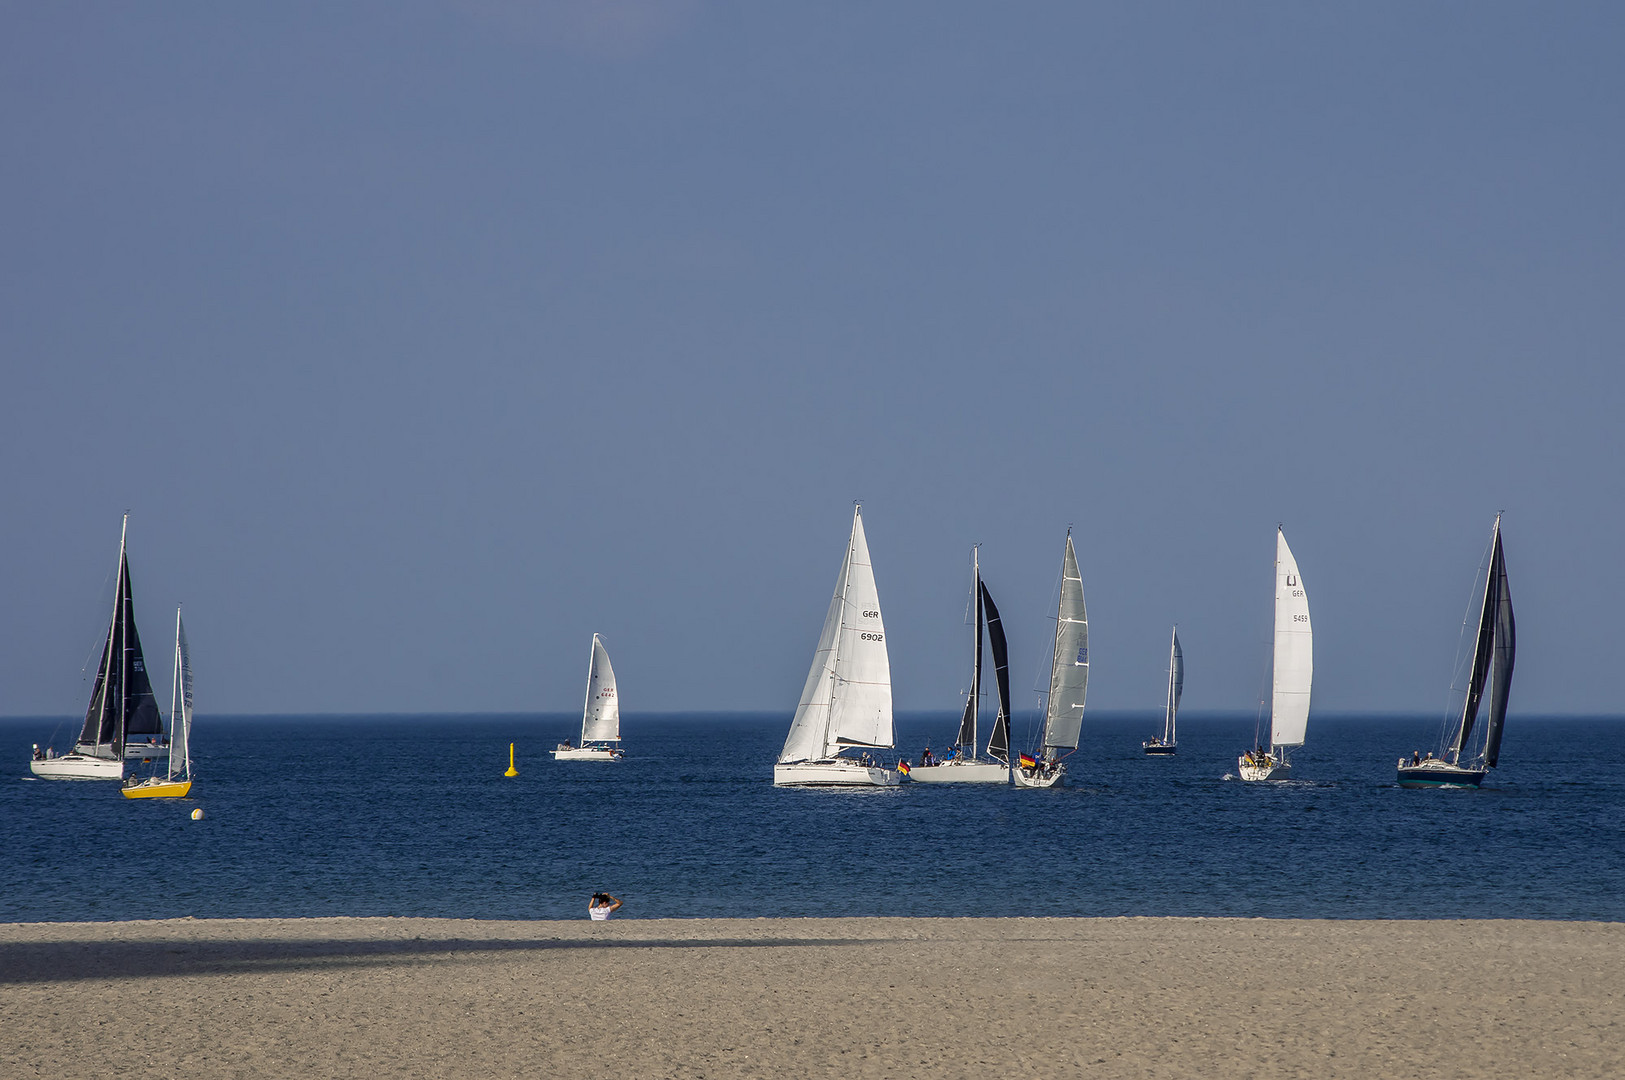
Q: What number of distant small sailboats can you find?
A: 2